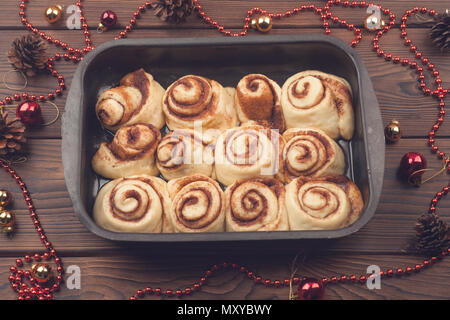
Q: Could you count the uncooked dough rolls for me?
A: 12